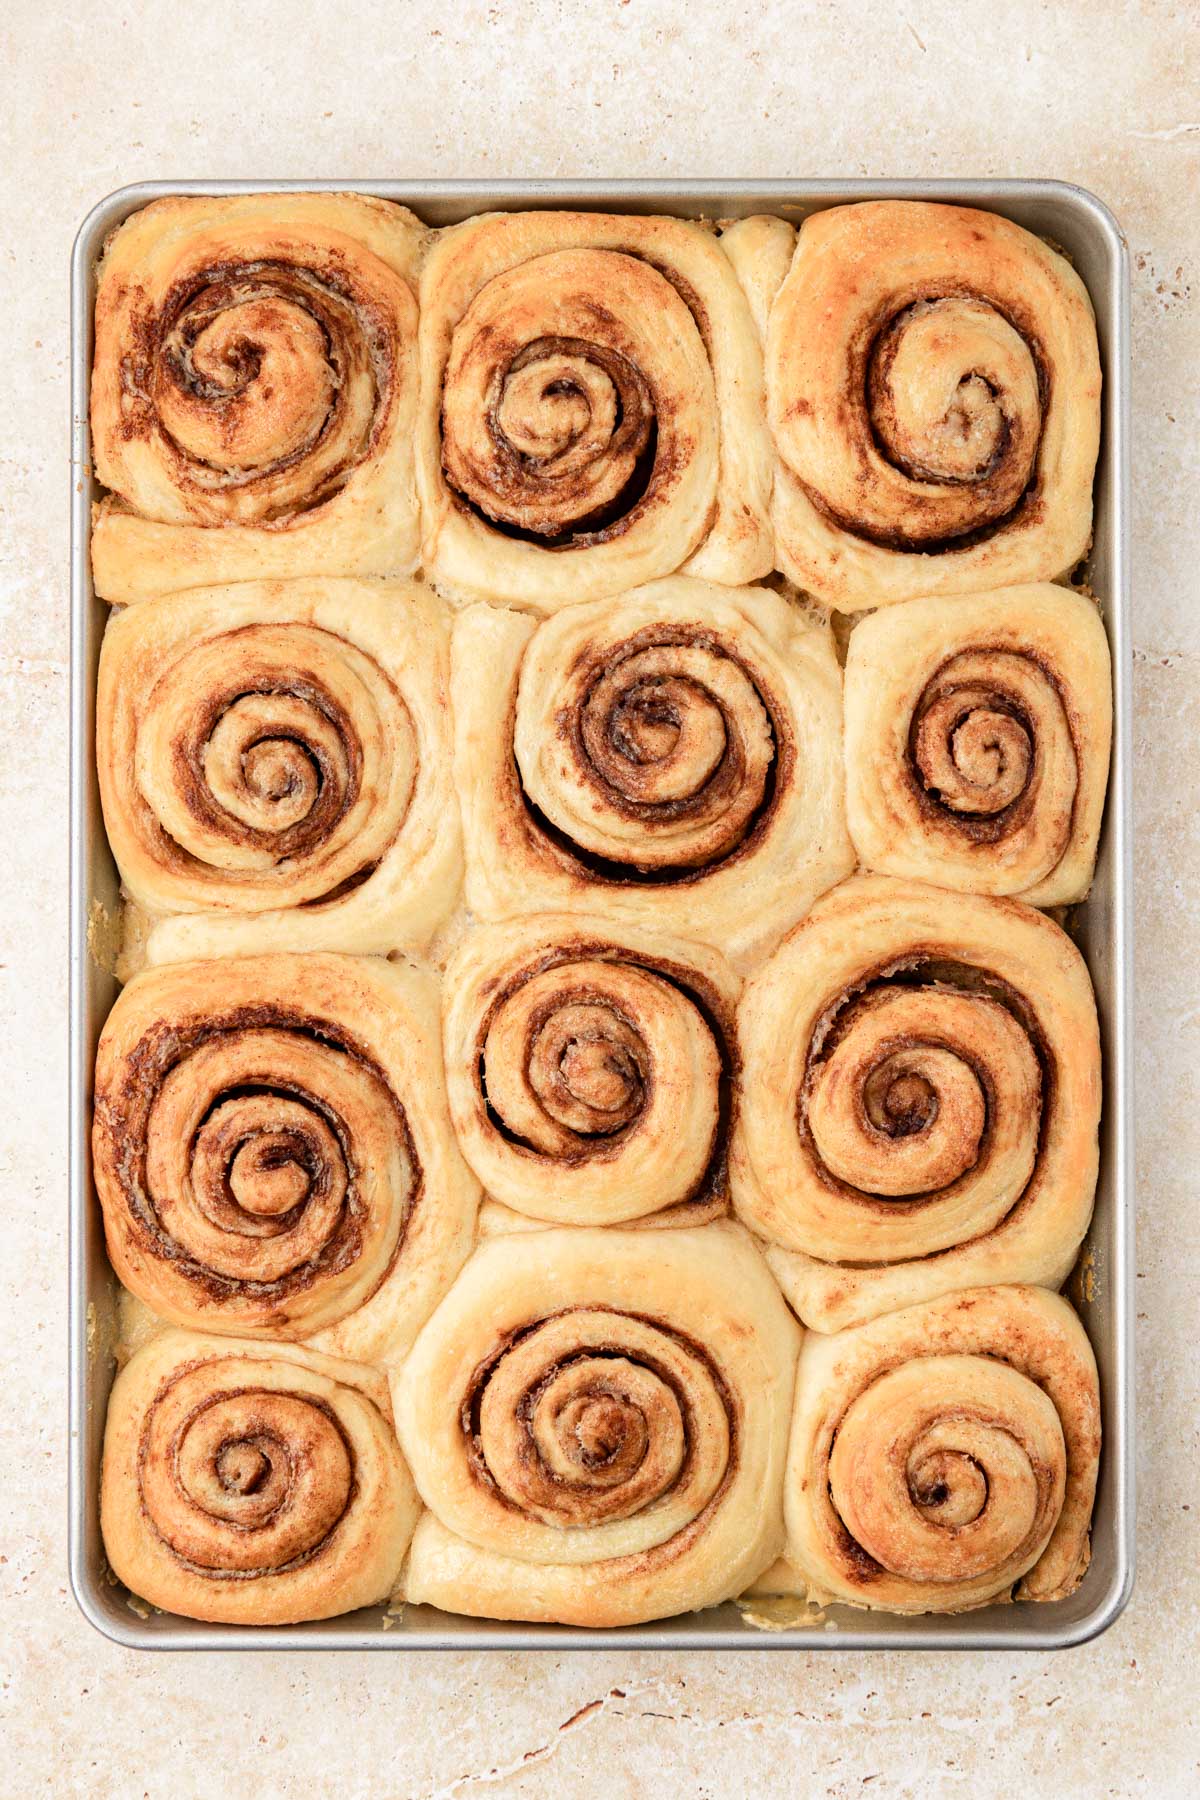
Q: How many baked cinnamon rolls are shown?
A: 12